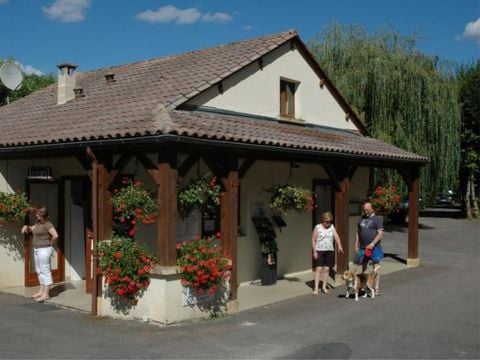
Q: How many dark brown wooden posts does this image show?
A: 5